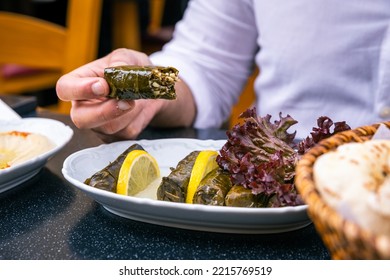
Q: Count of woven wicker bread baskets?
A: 1